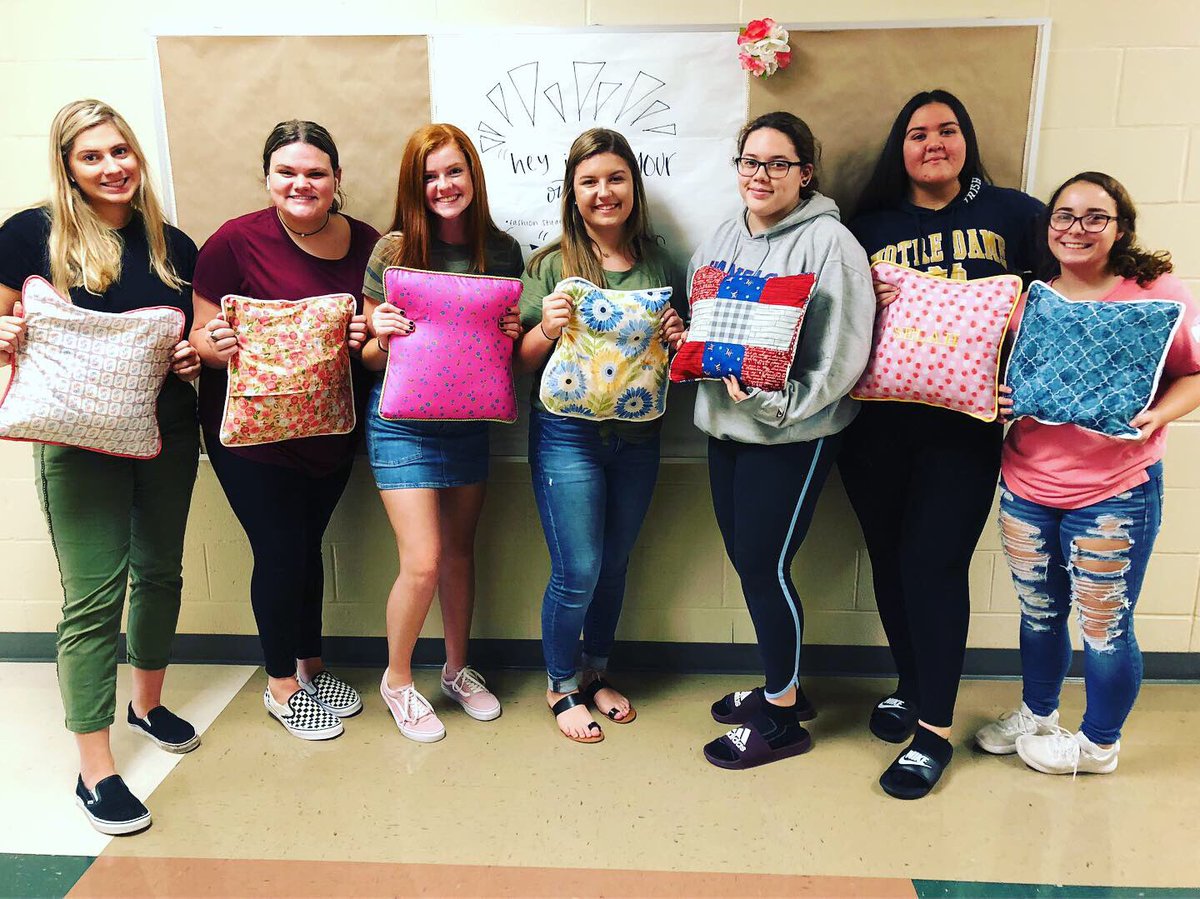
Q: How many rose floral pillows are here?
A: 1